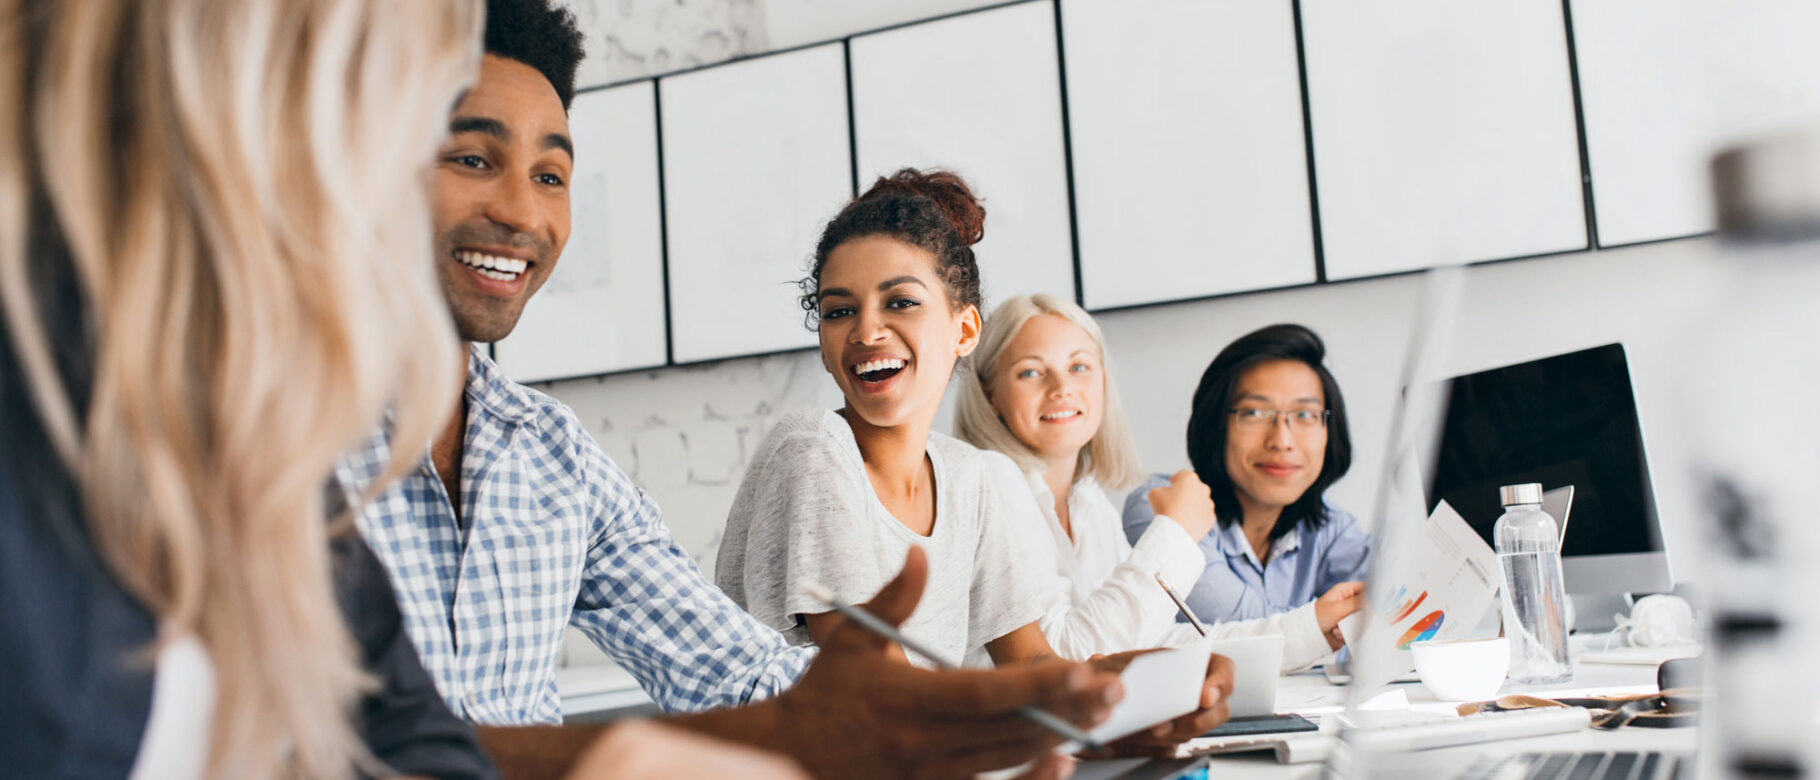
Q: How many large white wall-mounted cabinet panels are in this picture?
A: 6